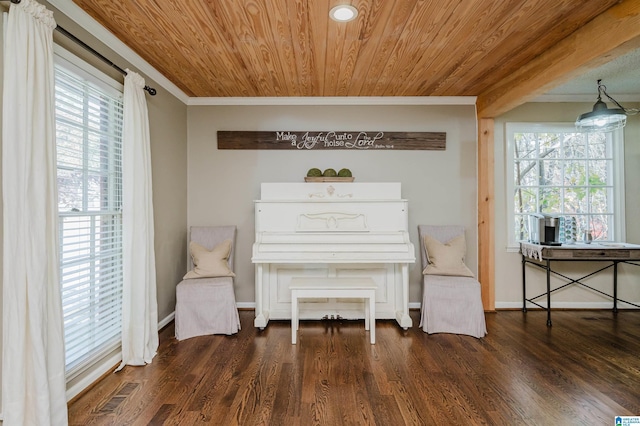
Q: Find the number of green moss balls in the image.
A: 3